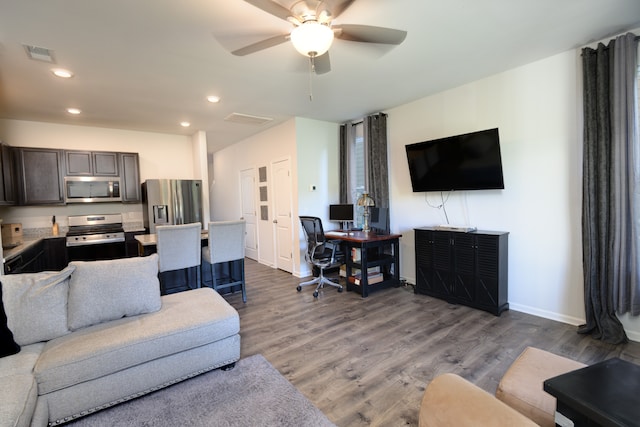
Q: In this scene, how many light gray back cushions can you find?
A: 2